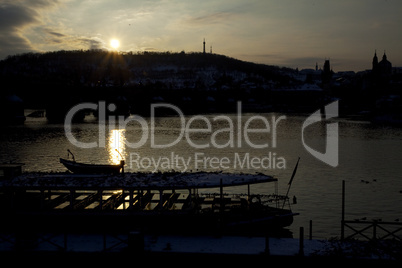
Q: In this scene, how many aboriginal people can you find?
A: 0